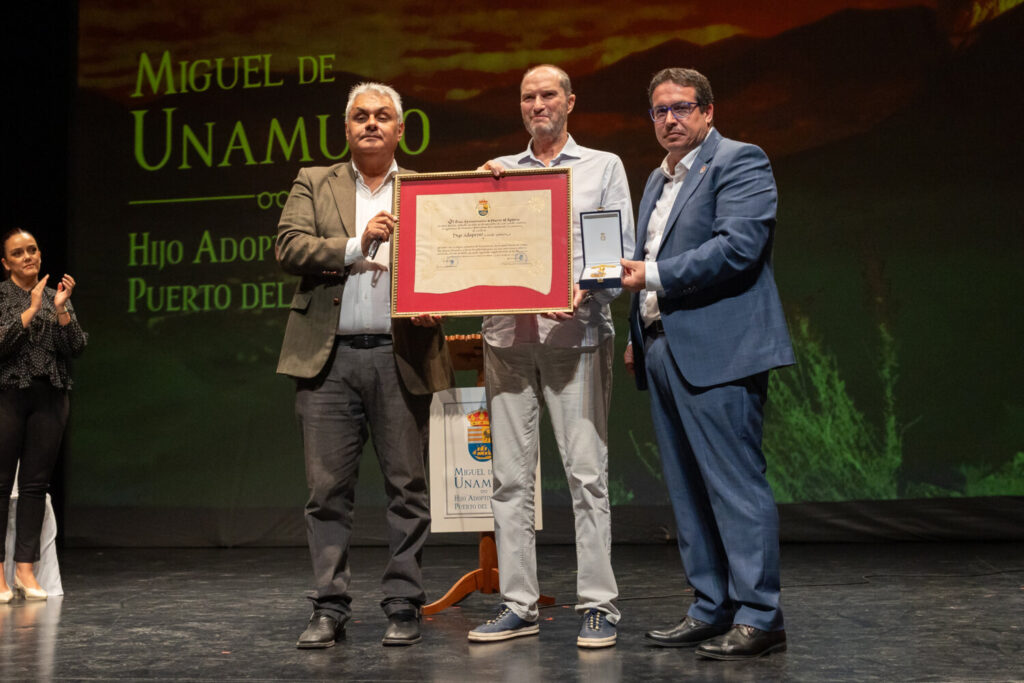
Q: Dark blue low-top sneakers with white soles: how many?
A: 2